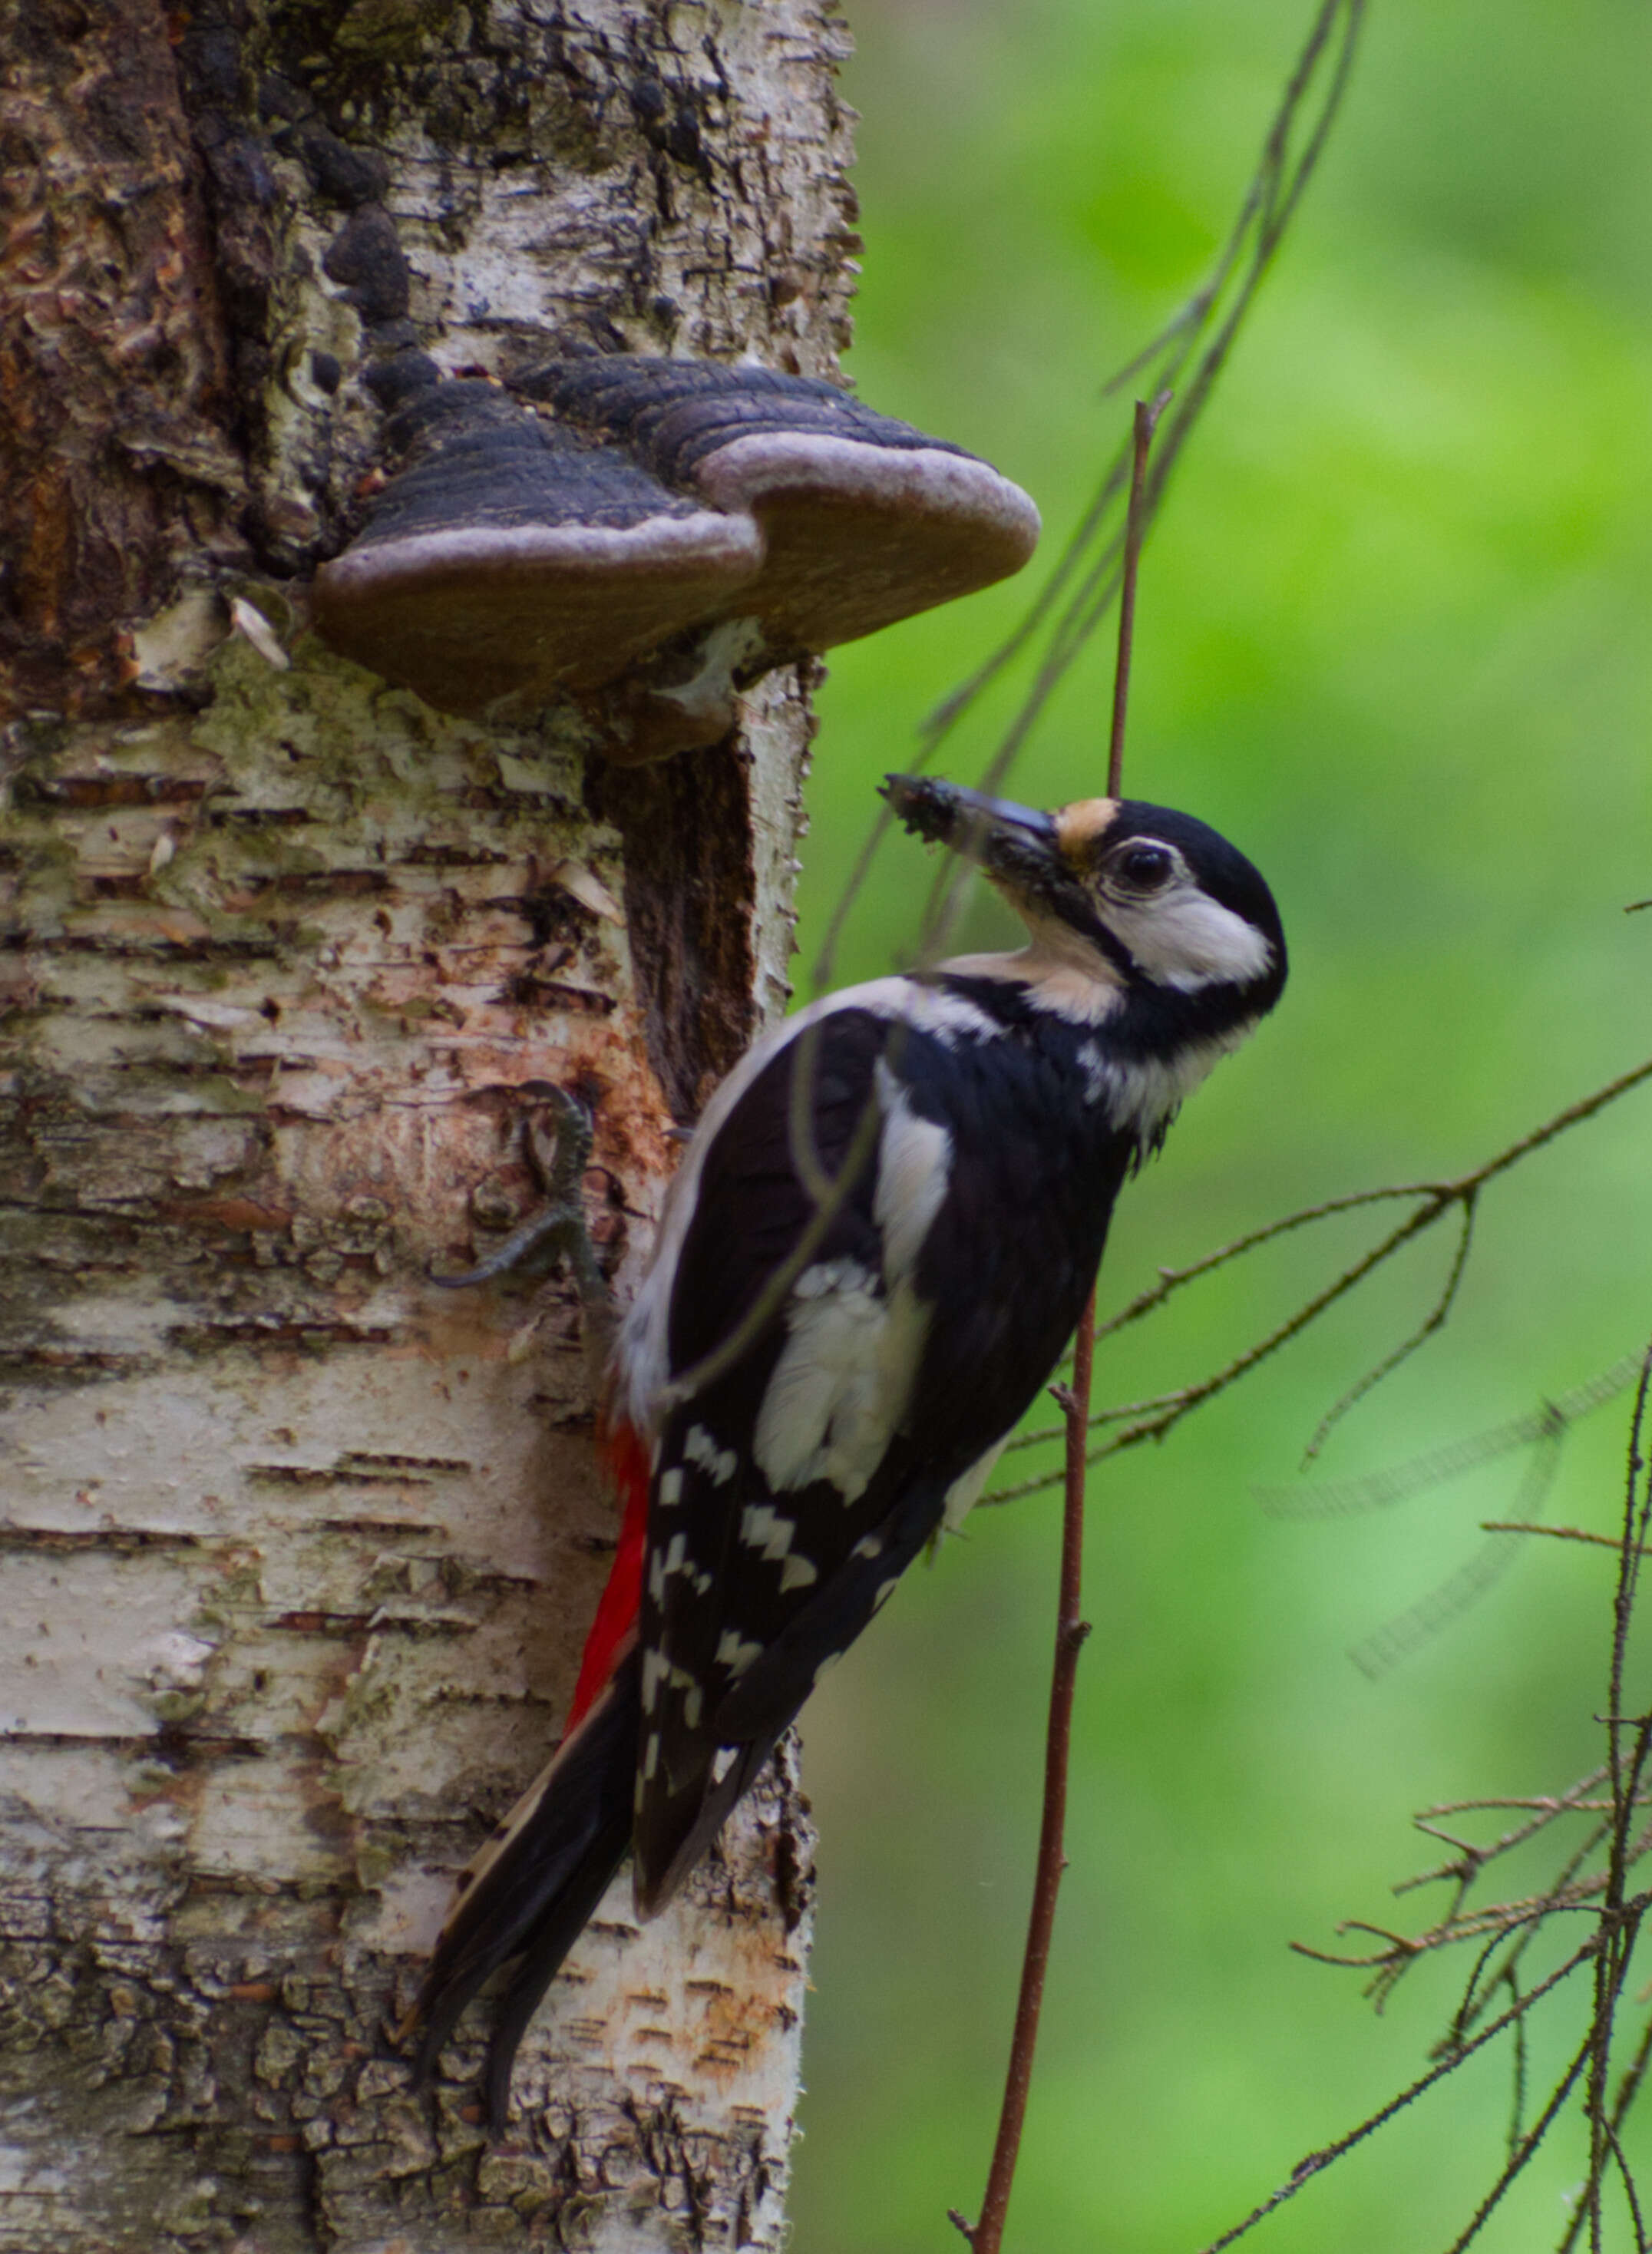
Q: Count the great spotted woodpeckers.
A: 1